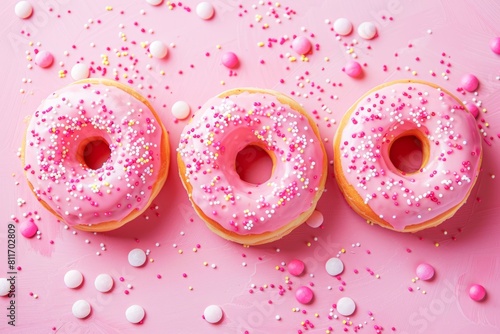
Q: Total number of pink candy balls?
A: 12